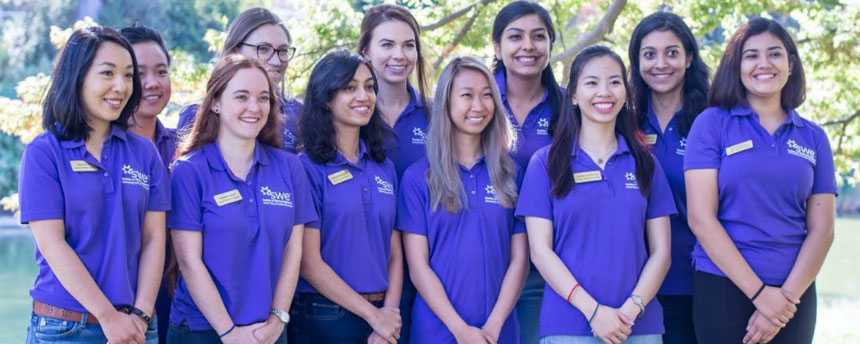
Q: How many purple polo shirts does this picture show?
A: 11